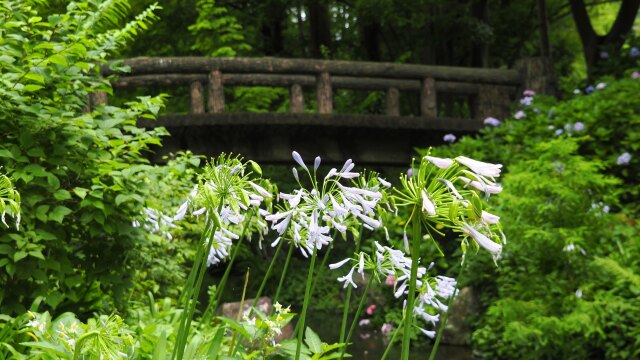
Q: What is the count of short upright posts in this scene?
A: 3